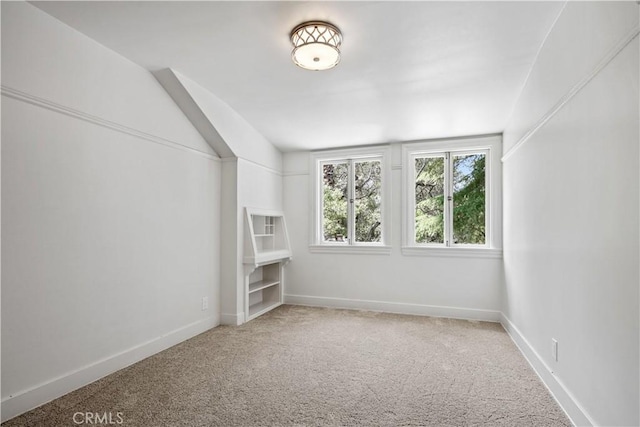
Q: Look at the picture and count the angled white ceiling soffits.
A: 1